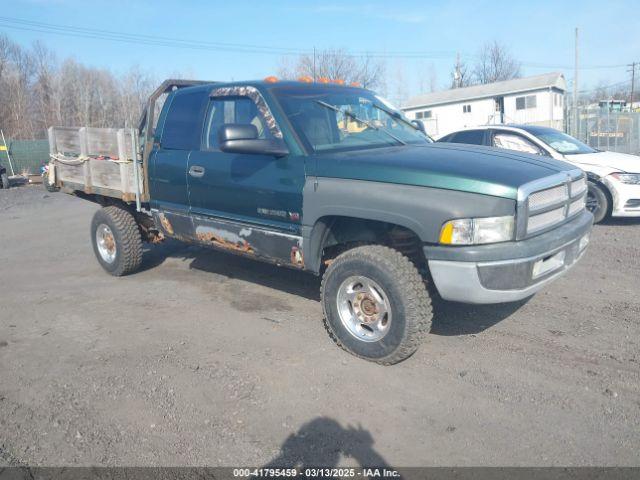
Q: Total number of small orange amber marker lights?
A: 5